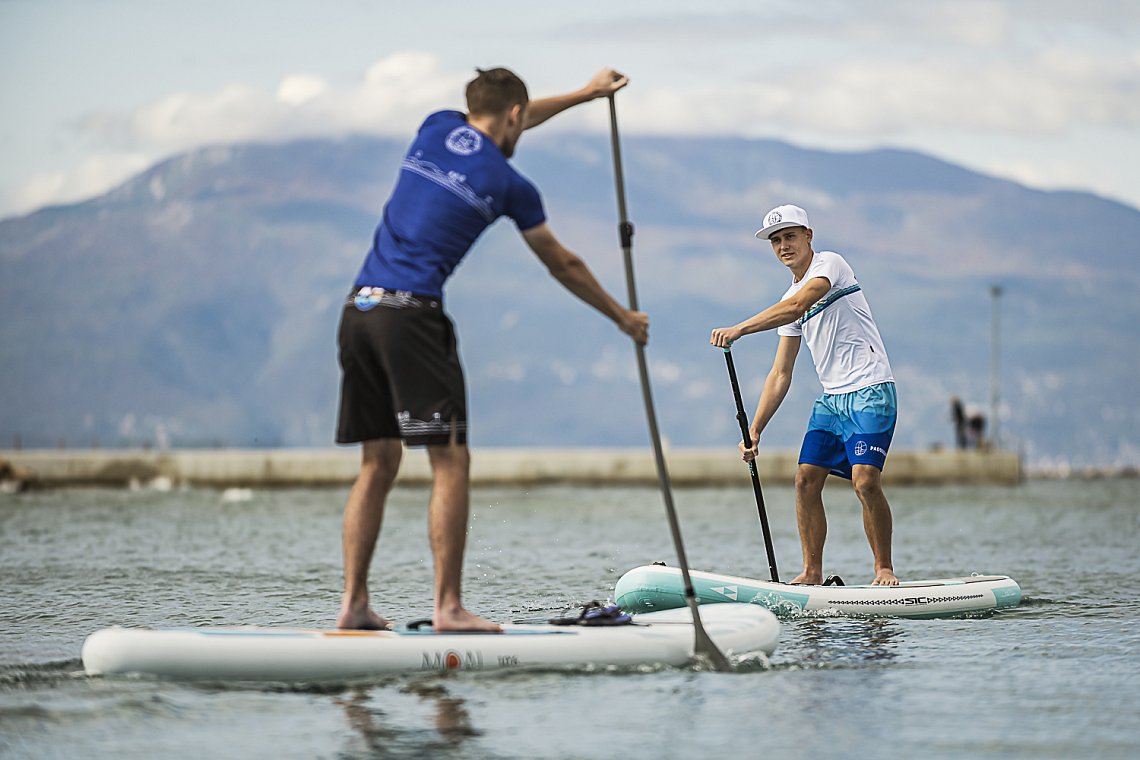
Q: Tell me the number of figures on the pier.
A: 2